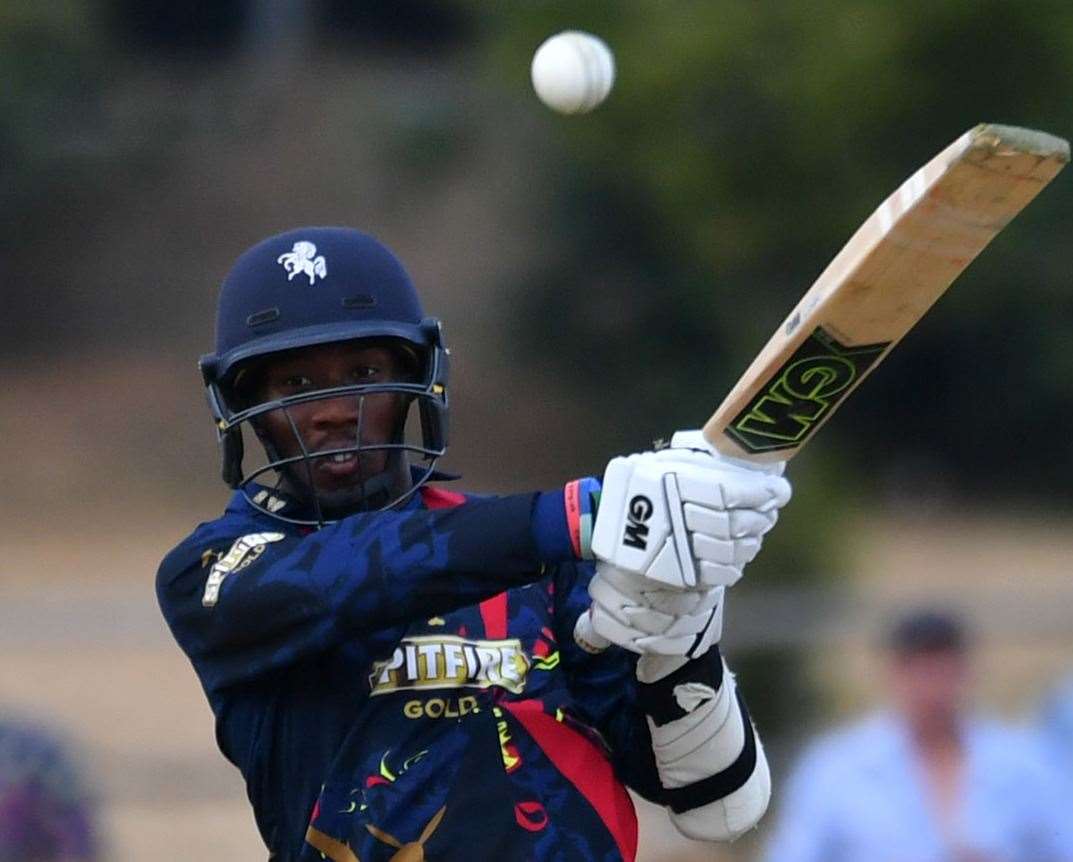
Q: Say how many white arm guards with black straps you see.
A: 1